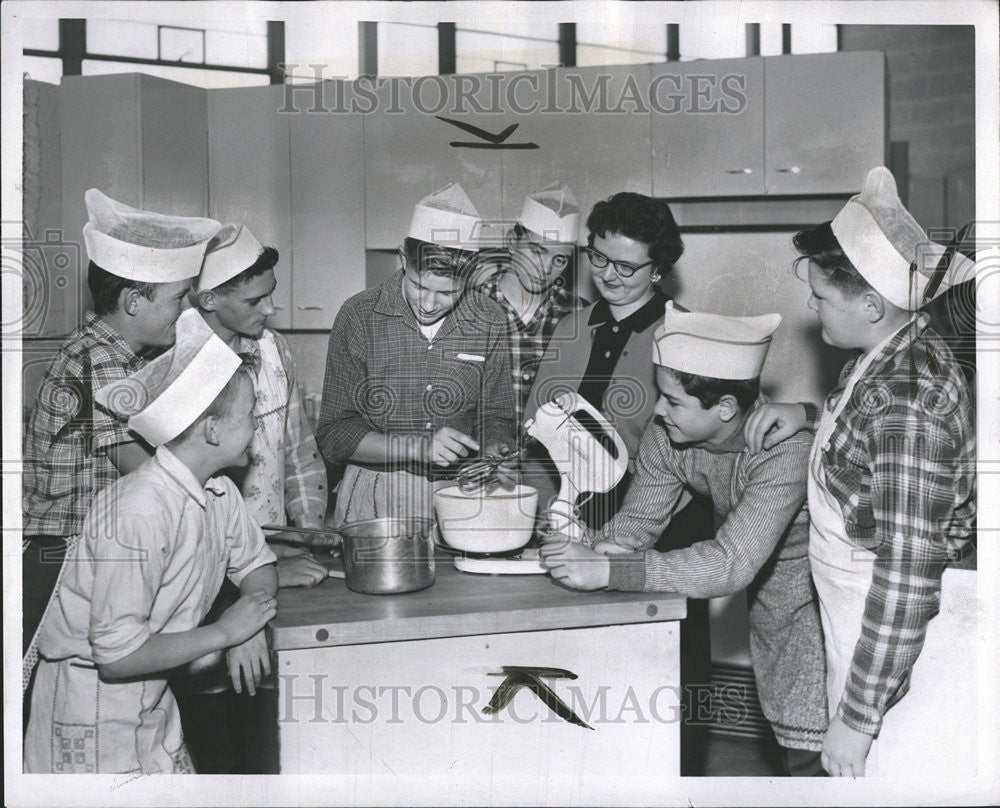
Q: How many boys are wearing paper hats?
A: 7